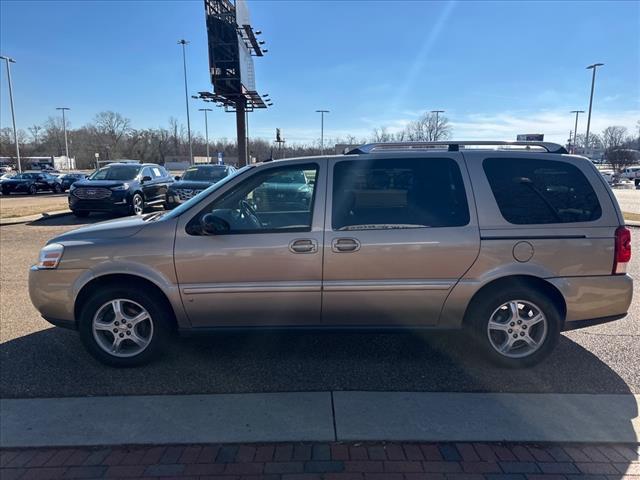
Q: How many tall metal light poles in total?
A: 8